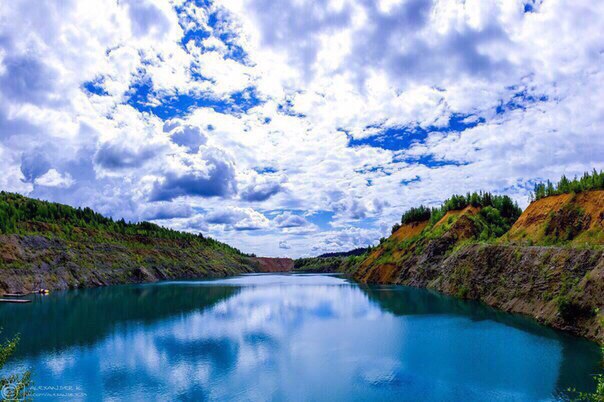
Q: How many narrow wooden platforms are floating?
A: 2